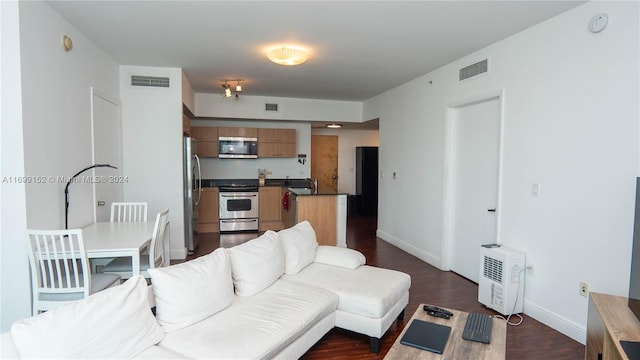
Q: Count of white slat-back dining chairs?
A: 3